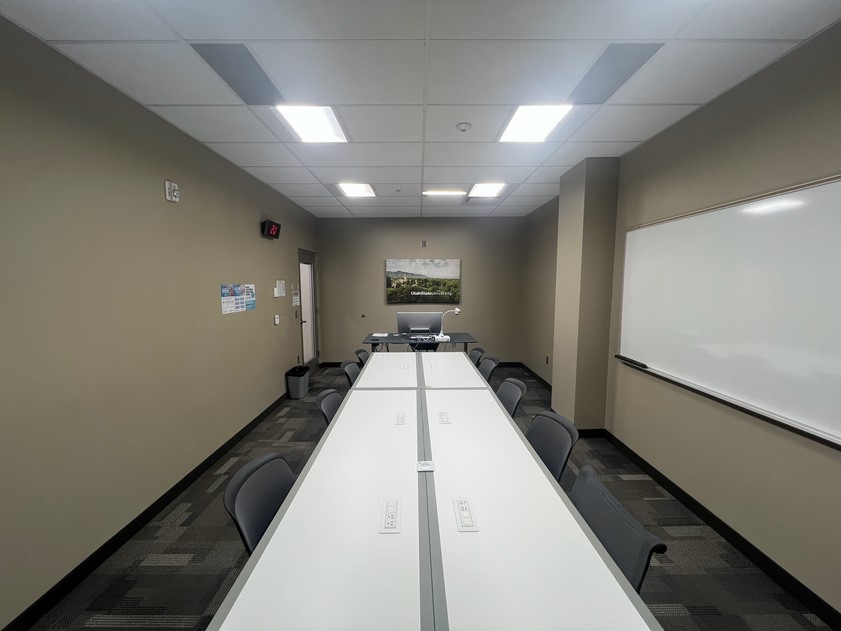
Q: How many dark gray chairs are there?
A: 9